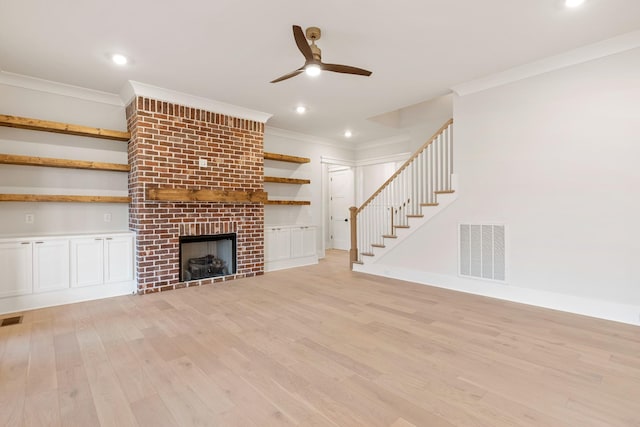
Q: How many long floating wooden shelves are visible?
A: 6